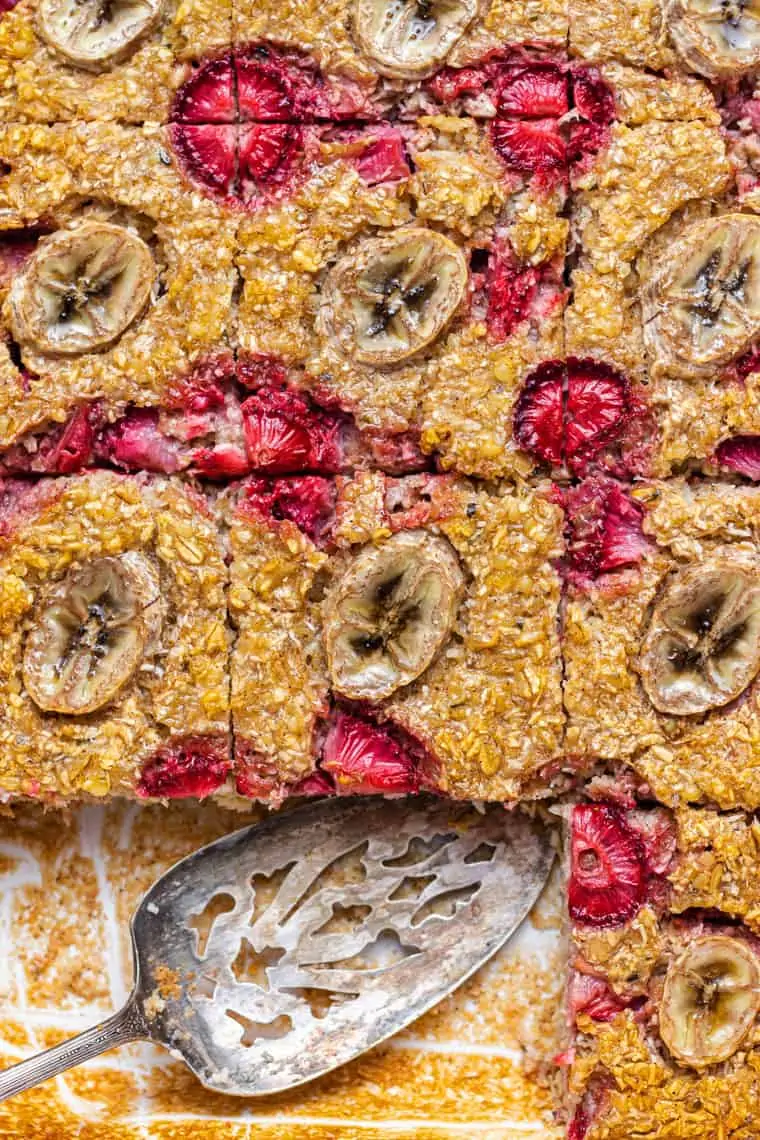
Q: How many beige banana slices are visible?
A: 10